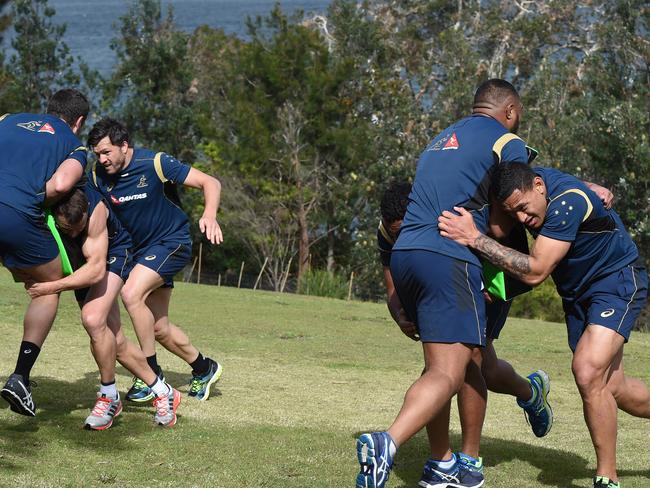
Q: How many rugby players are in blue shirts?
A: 6